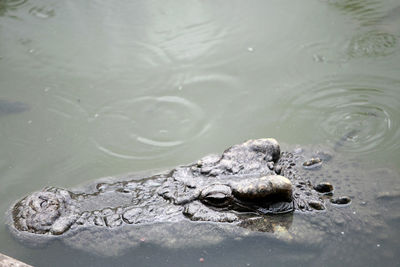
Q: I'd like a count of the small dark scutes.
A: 4